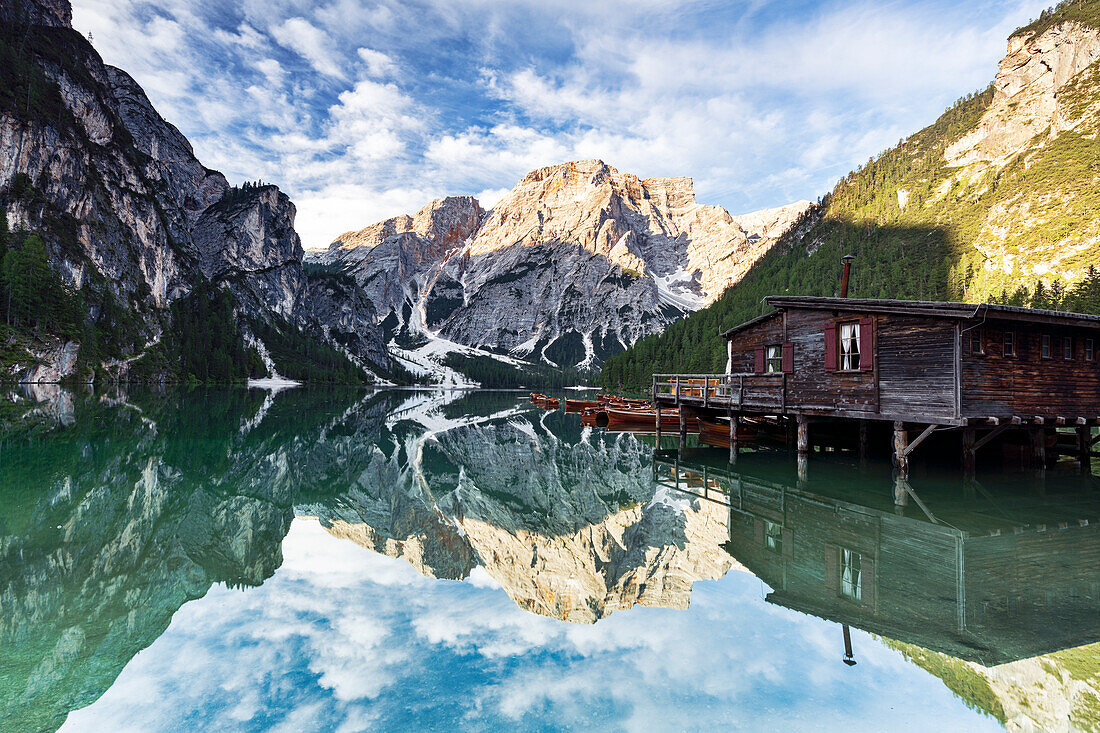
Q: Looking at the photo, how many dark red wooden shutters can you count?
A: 4